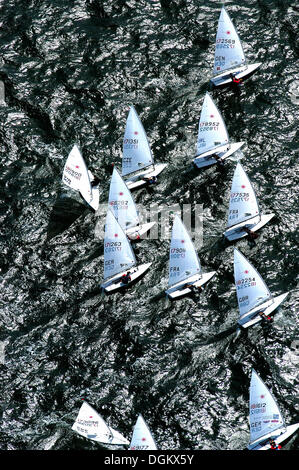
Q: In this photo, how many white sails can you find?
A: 12